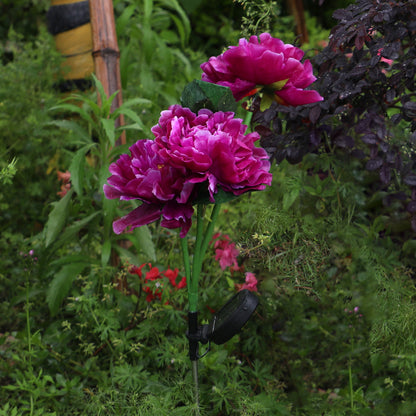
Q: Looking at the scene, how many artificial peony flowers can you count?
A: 3